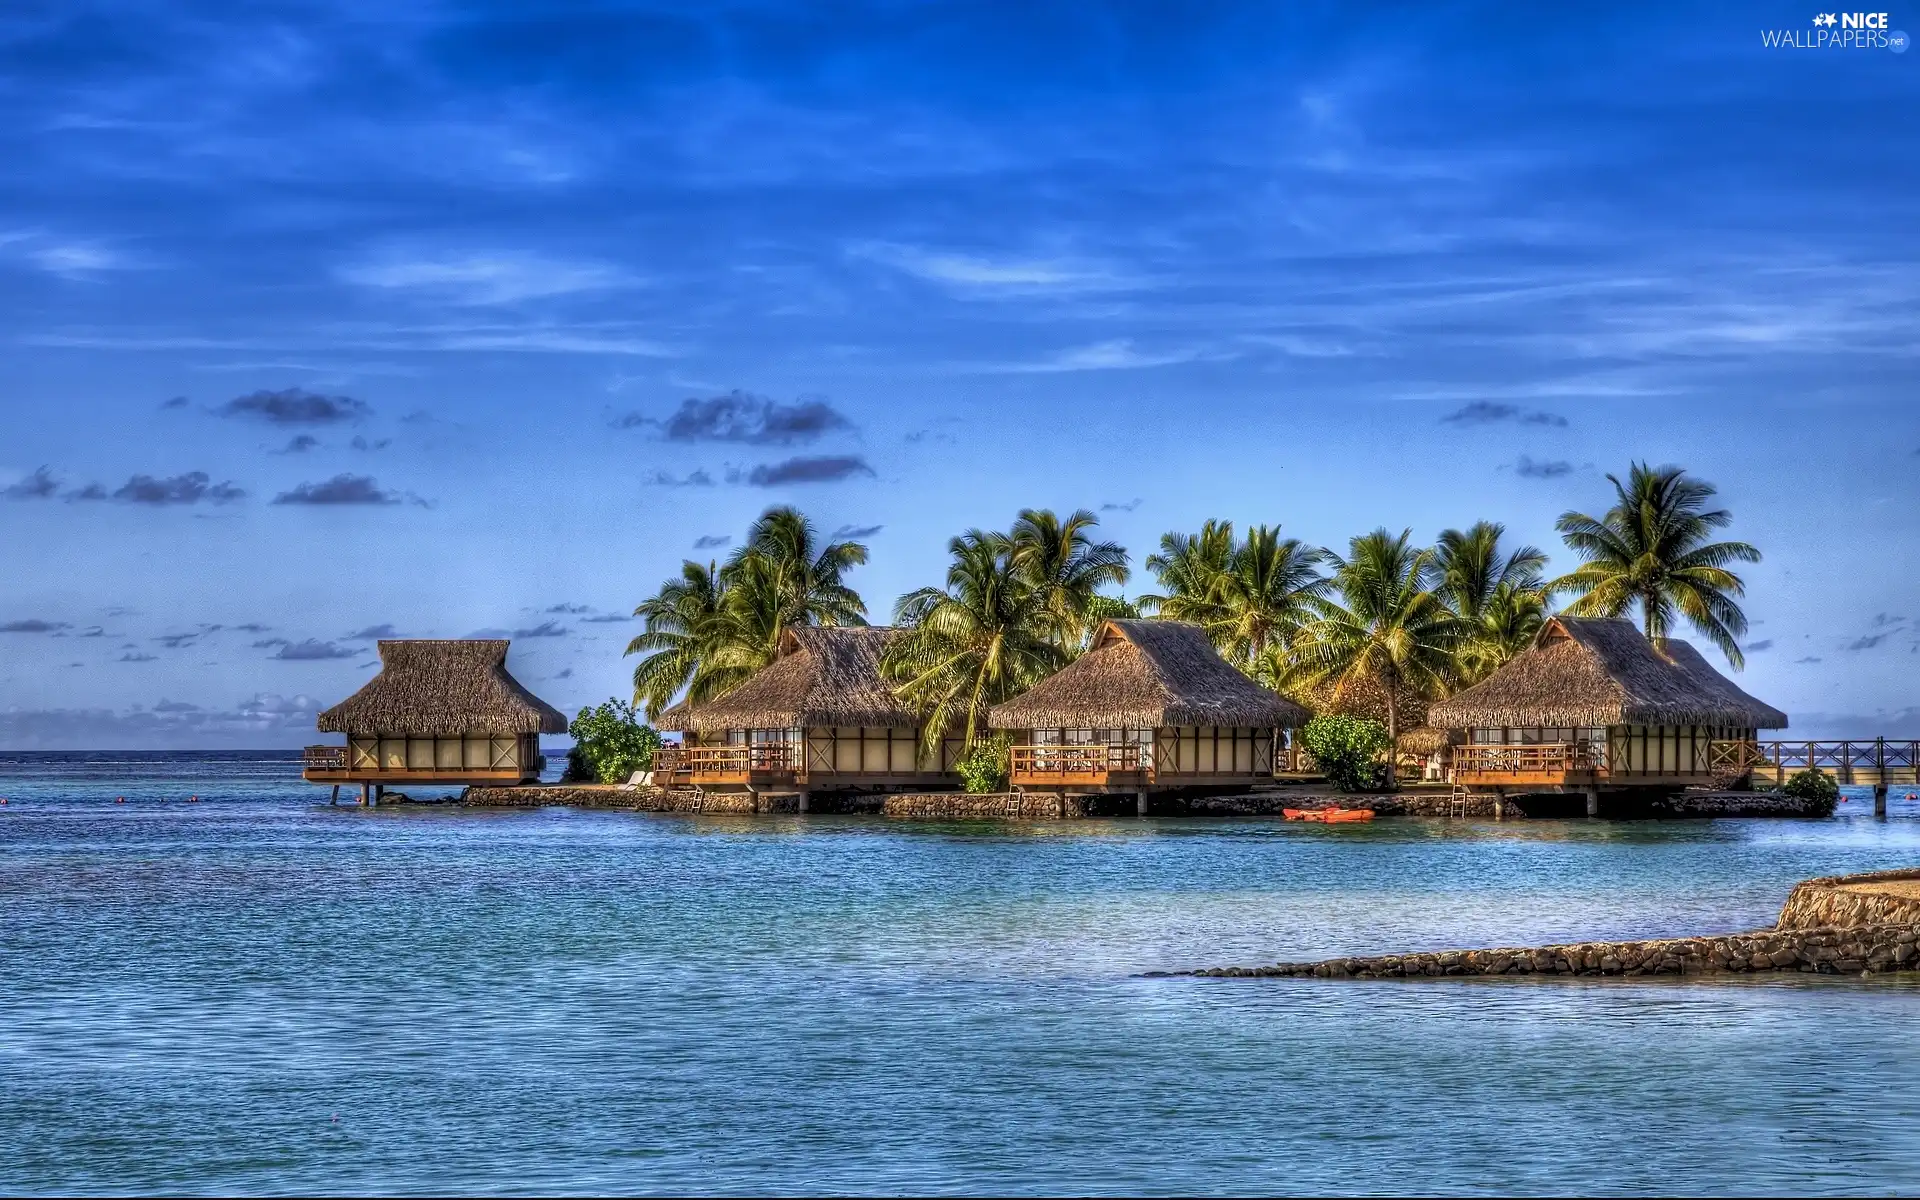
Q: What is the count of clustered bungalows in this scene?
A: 4